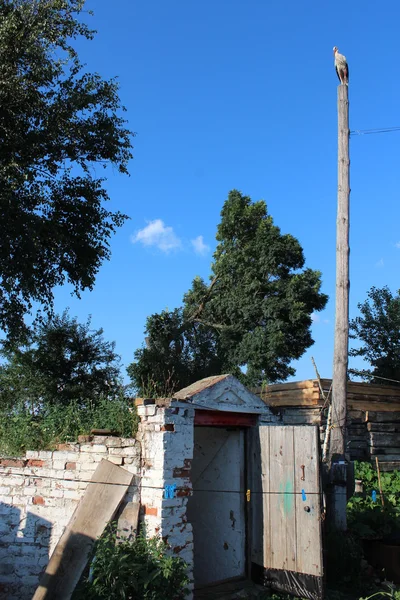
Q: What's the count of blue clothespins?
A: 4